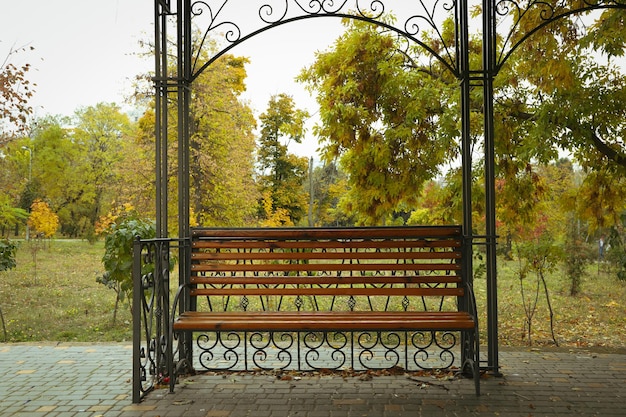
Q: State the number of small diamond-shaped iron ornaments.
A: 4